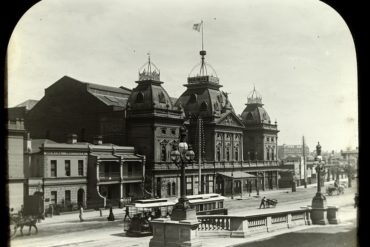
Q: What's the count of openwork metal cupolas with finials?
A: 3